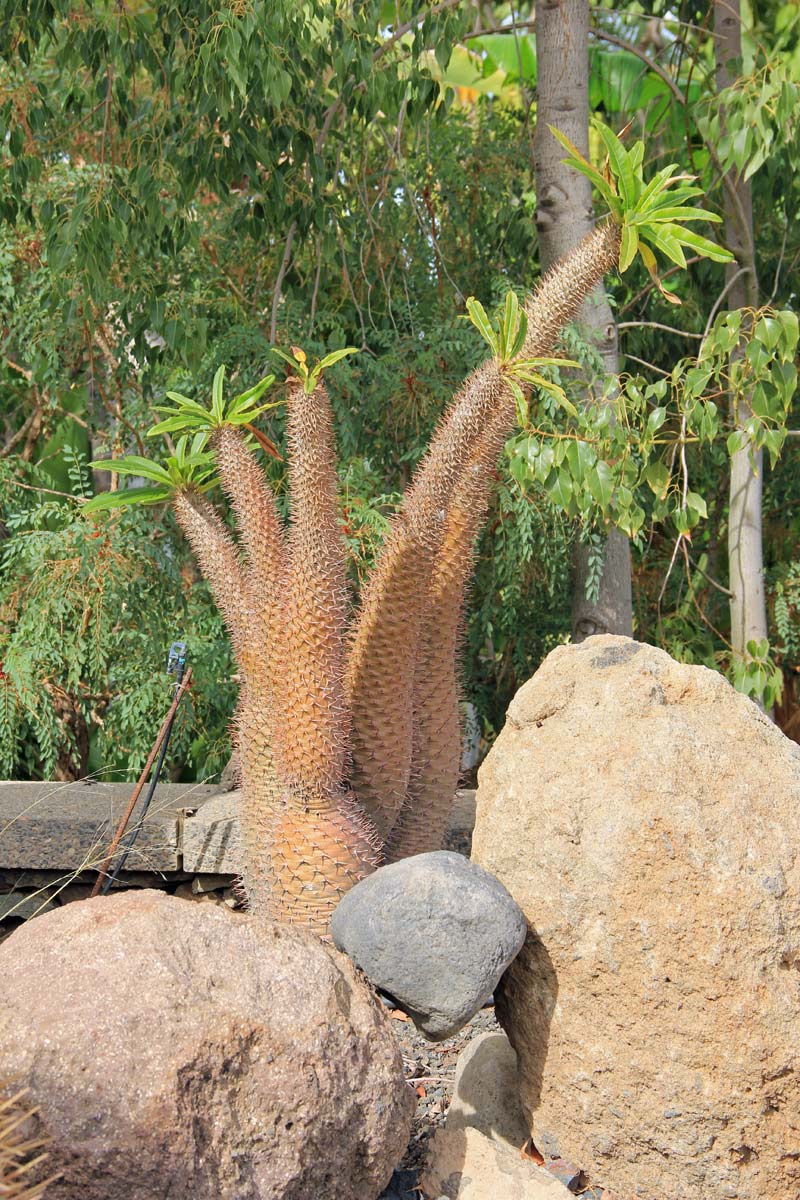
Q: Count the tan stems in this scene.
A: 5